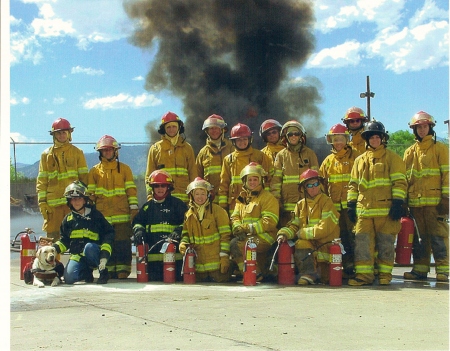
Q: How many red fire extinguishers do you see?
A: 8